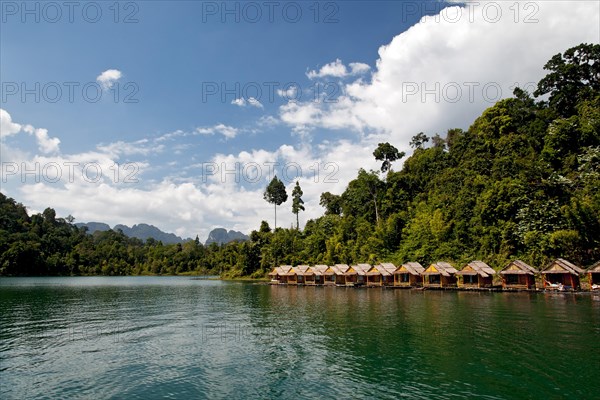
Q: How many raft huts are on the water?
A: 12